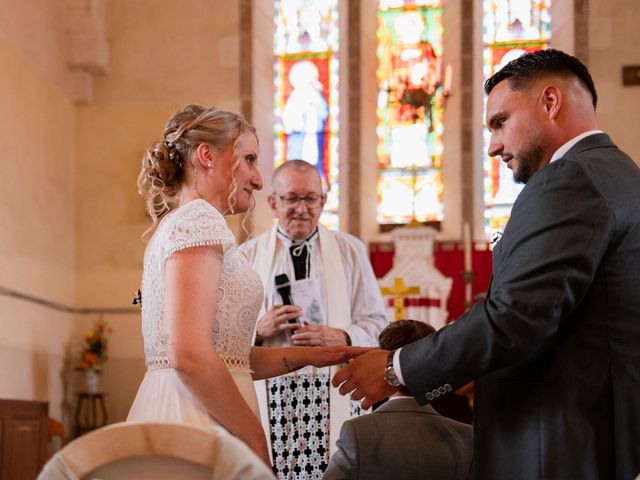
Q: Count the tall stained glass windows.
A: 3